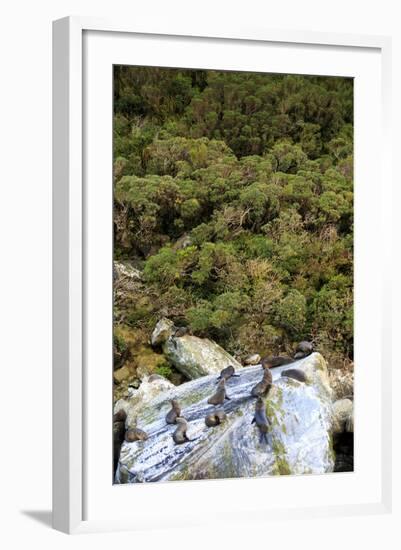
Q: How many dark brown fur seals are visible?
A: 11